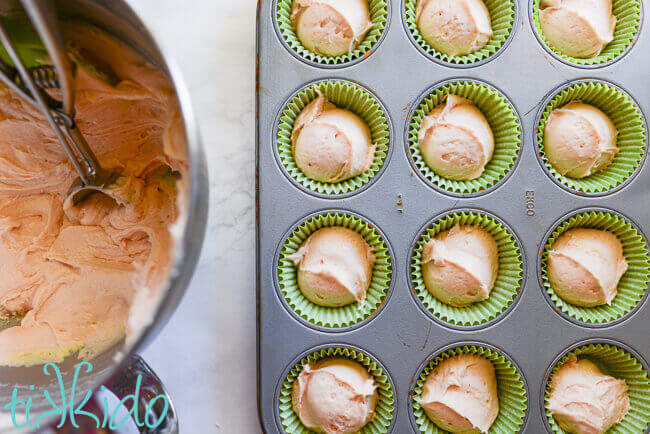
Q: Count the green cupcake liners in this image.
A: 12